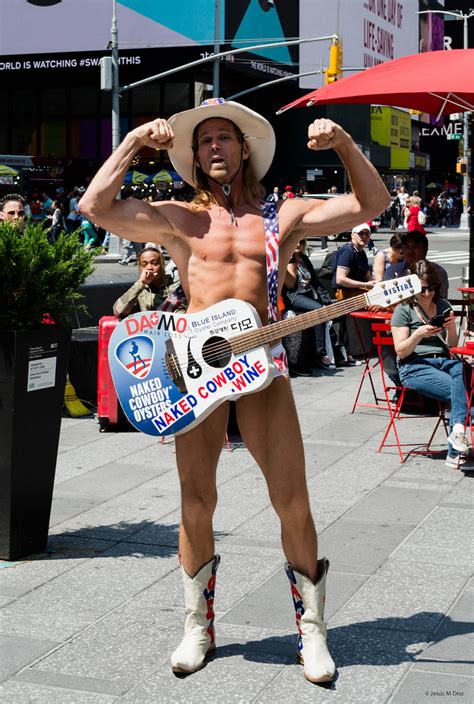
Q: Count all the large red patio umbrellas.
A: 1